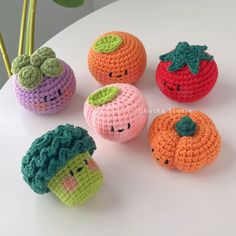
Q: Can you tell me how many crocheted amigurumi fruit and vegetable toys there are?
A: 6